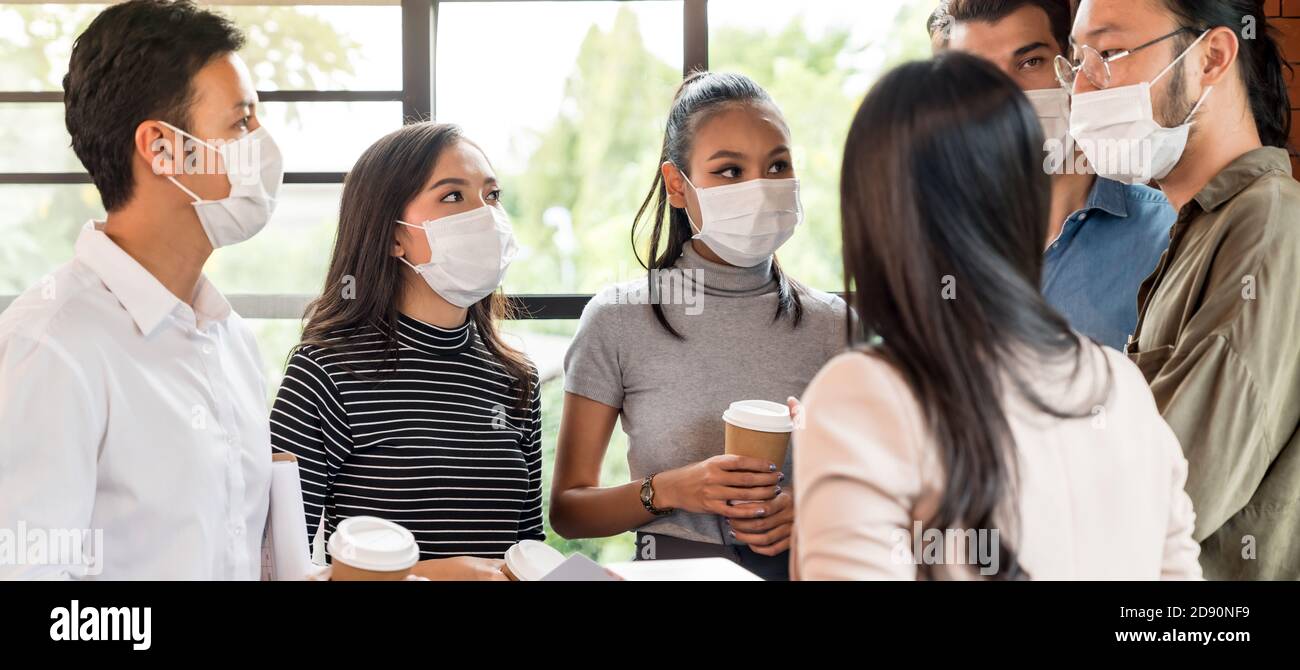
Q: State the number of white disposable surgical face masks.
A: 5